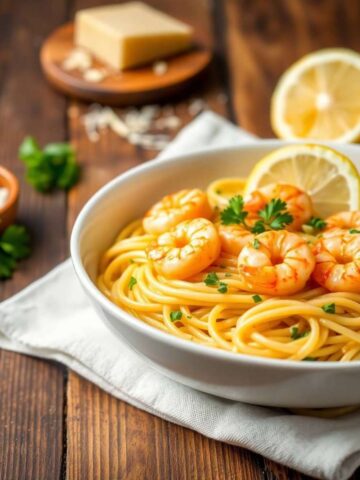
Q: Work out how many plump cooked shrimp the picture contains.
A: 7